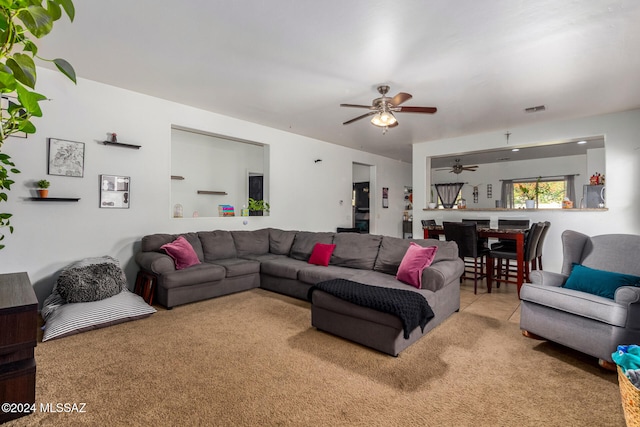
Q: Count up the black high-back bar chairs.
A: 6